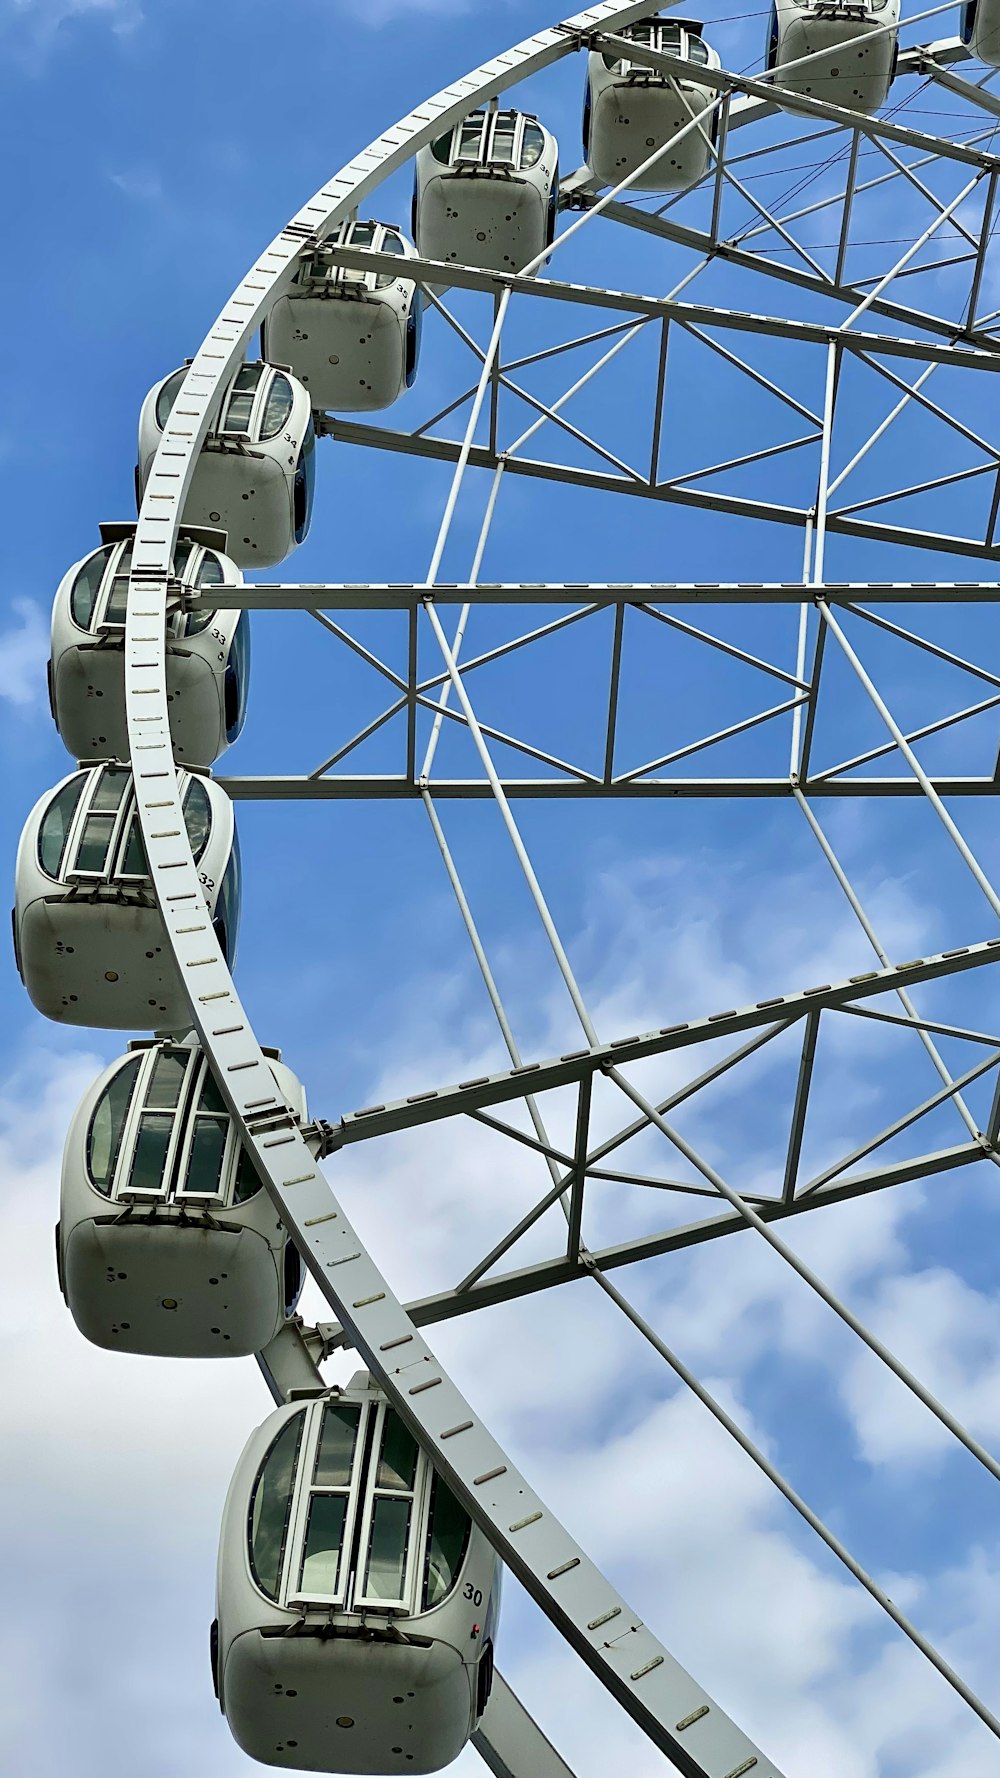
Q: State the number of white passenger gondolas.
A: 10